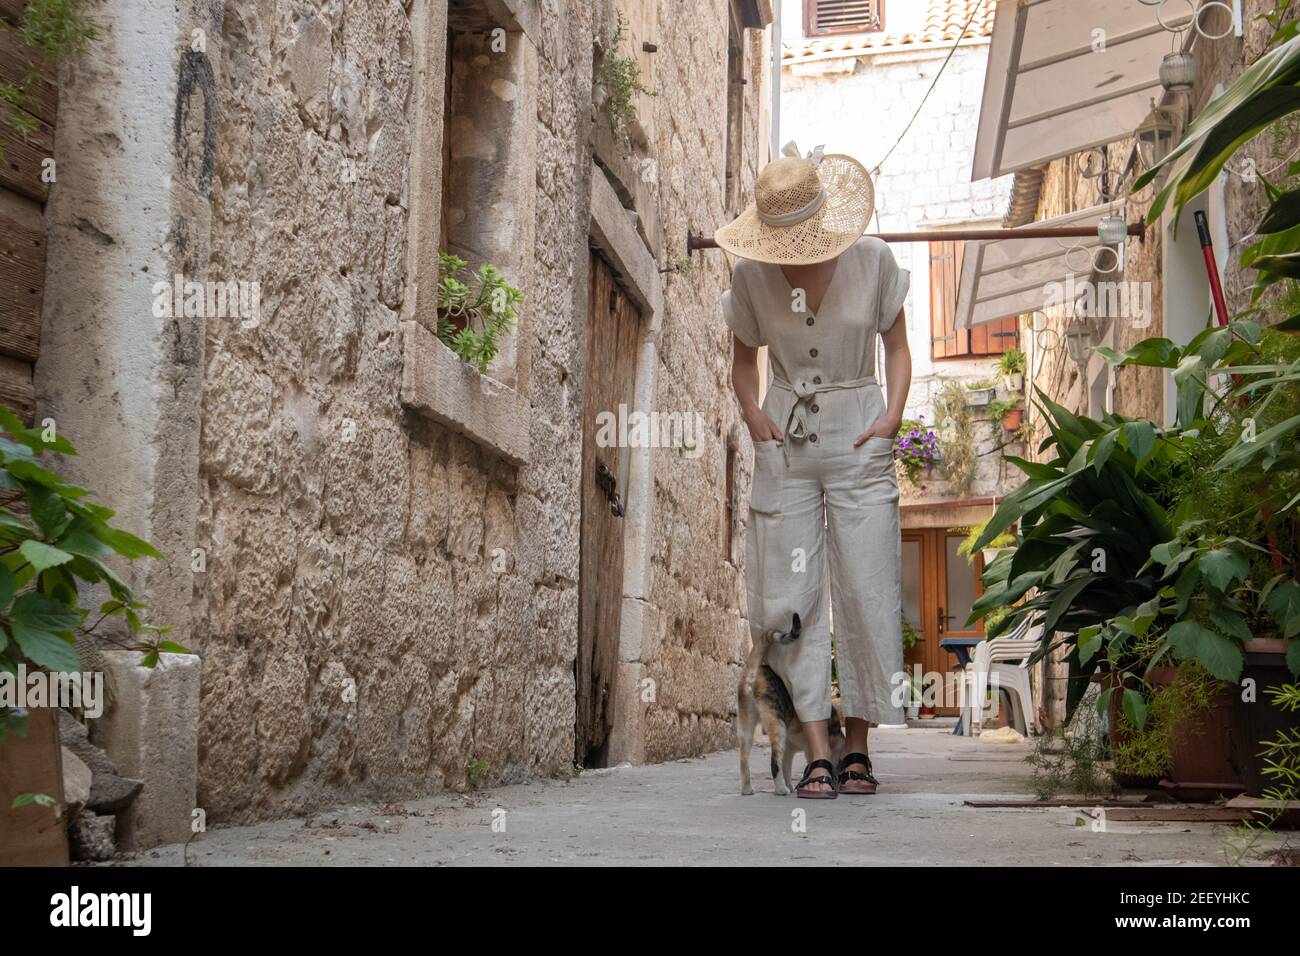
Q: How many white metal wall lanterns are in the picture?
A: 2